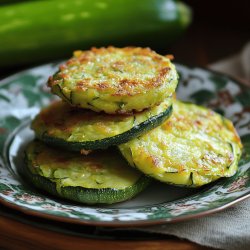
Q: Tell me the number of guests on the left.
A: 0